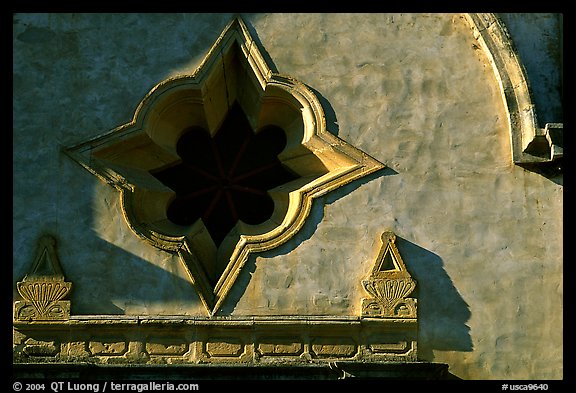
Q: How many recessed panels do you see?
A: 7